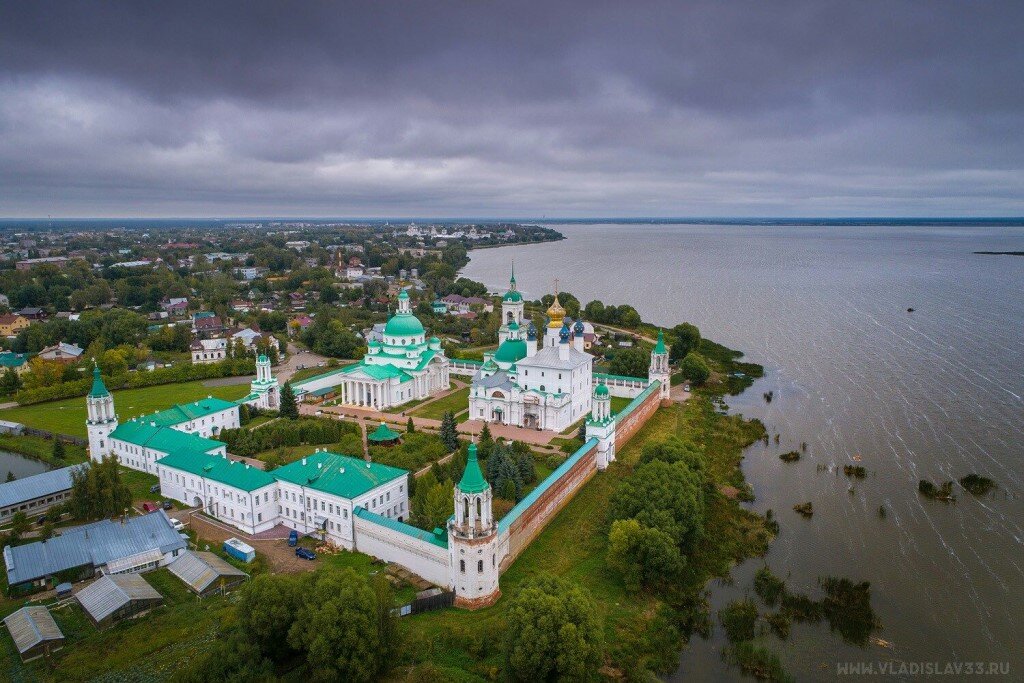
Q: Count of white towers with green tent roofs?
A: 3